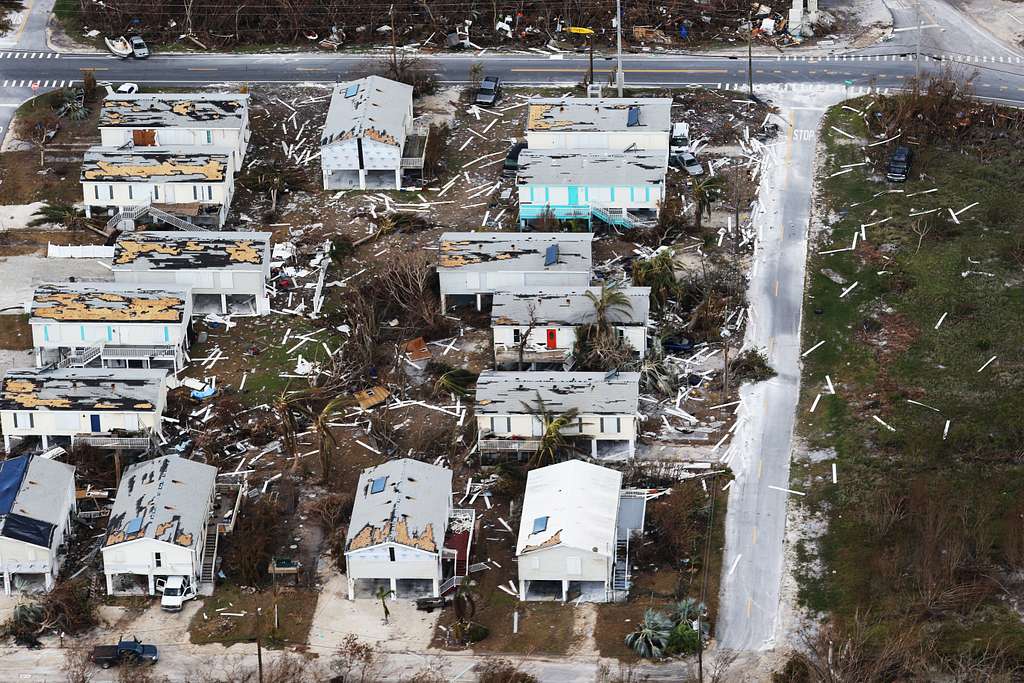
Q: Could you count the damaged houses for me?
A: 15